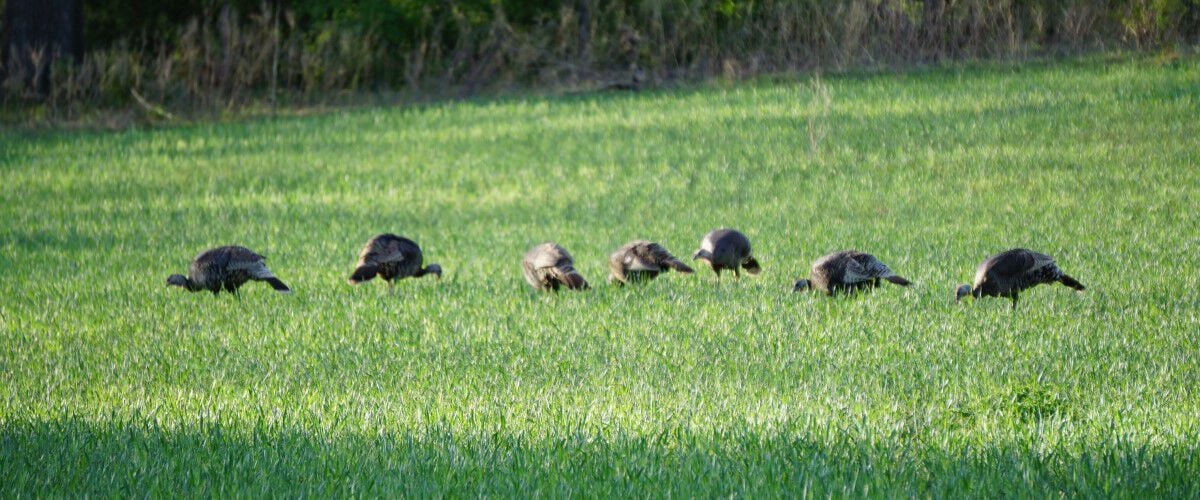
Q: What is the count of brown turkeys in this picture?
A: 7